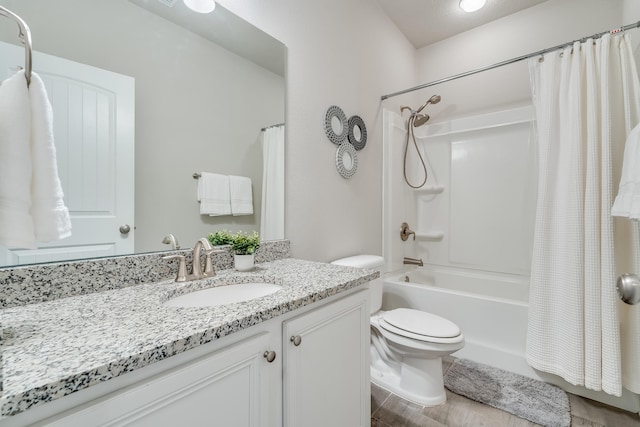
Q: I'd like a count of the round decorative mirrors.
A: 3